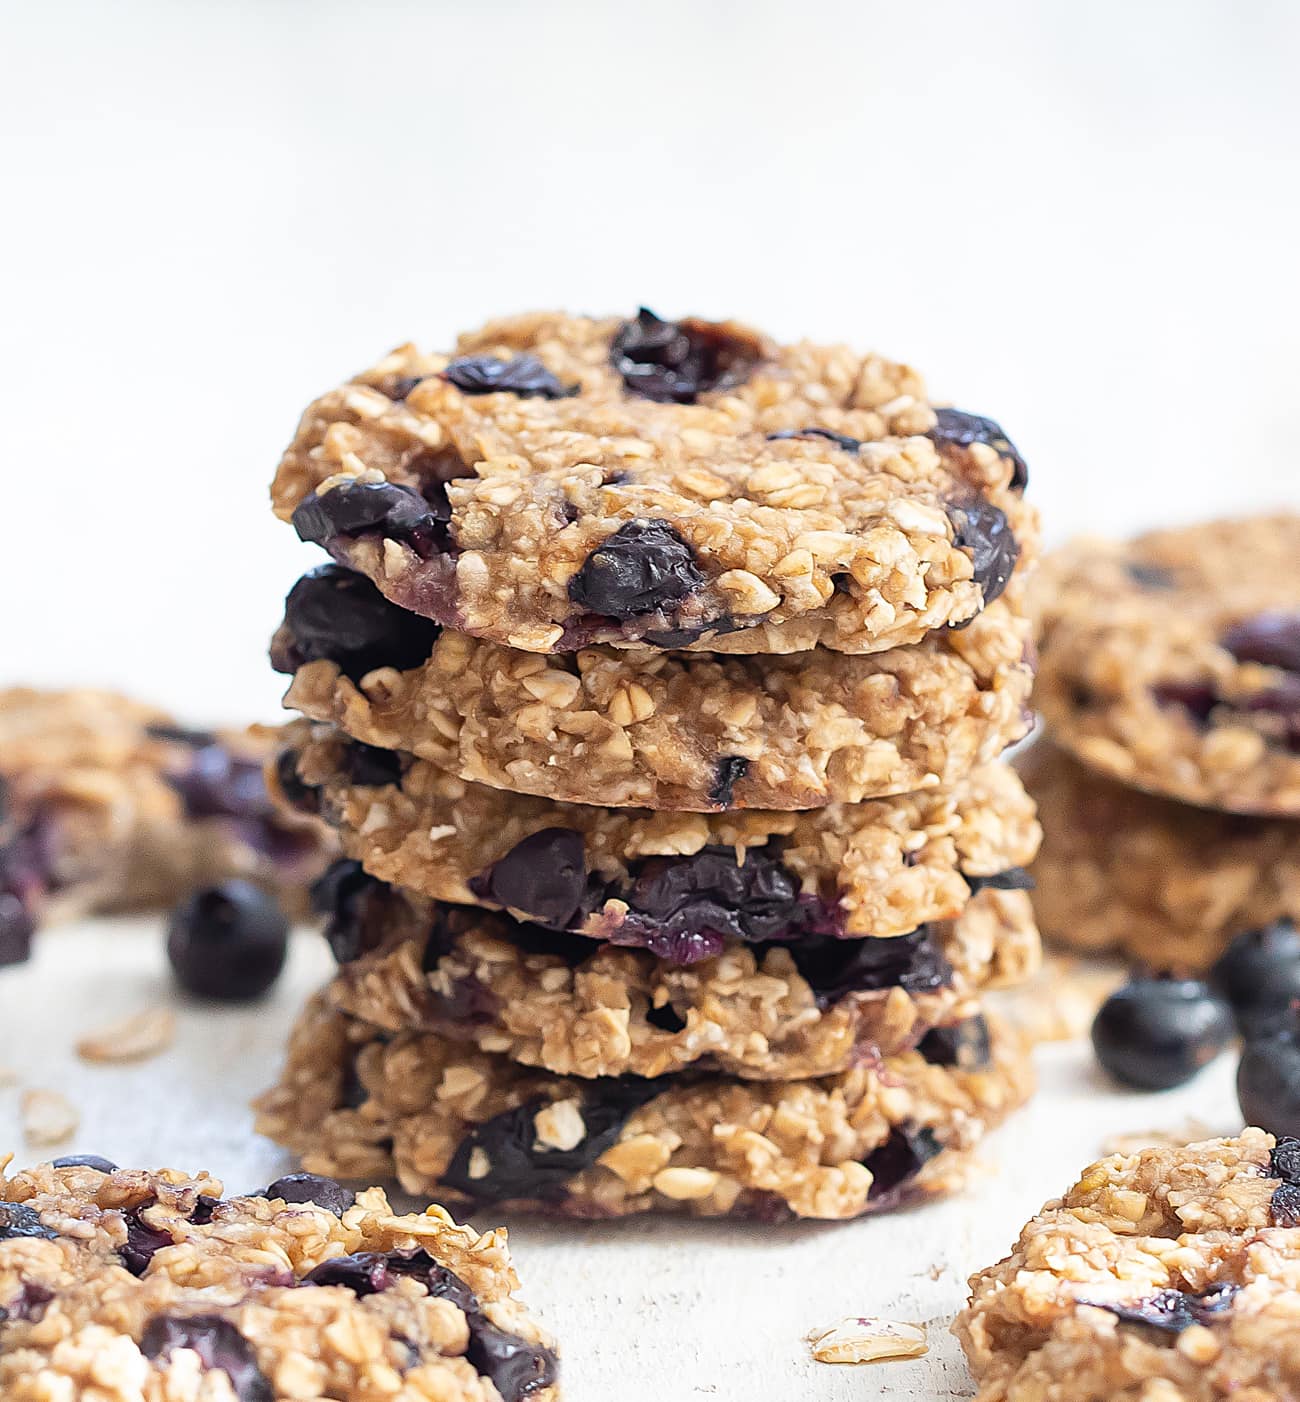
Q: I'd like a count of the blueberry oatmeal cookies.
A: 10